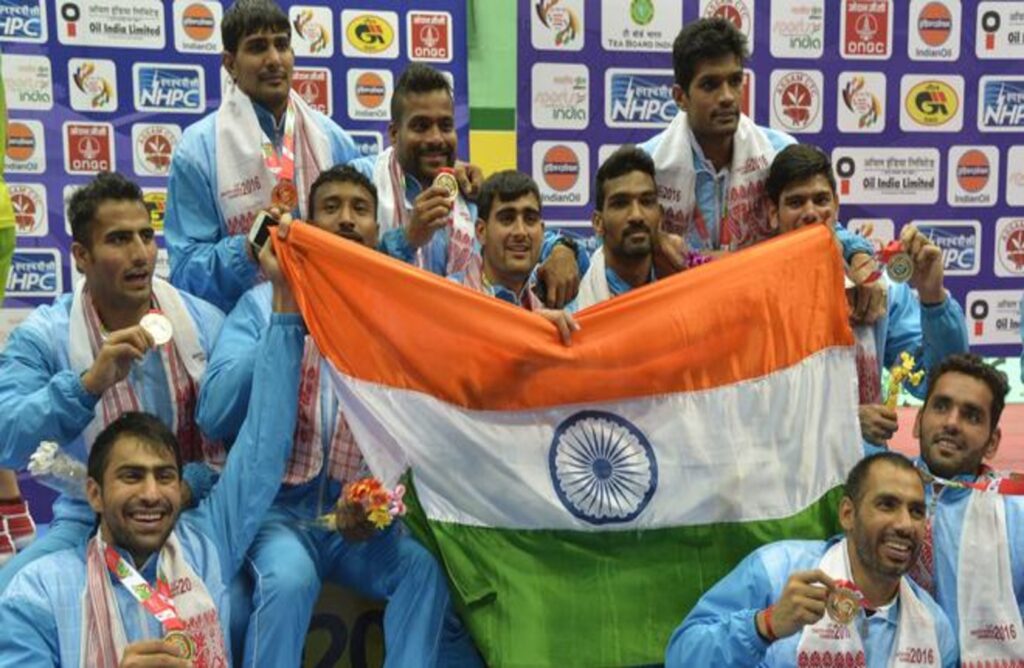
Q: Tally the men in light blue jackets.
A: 11